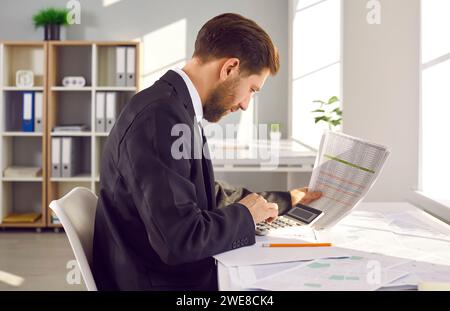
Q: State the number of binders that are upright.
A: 8